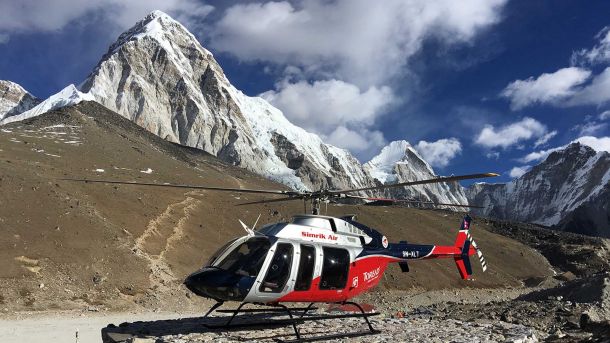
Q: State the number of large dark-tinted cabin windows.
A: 3